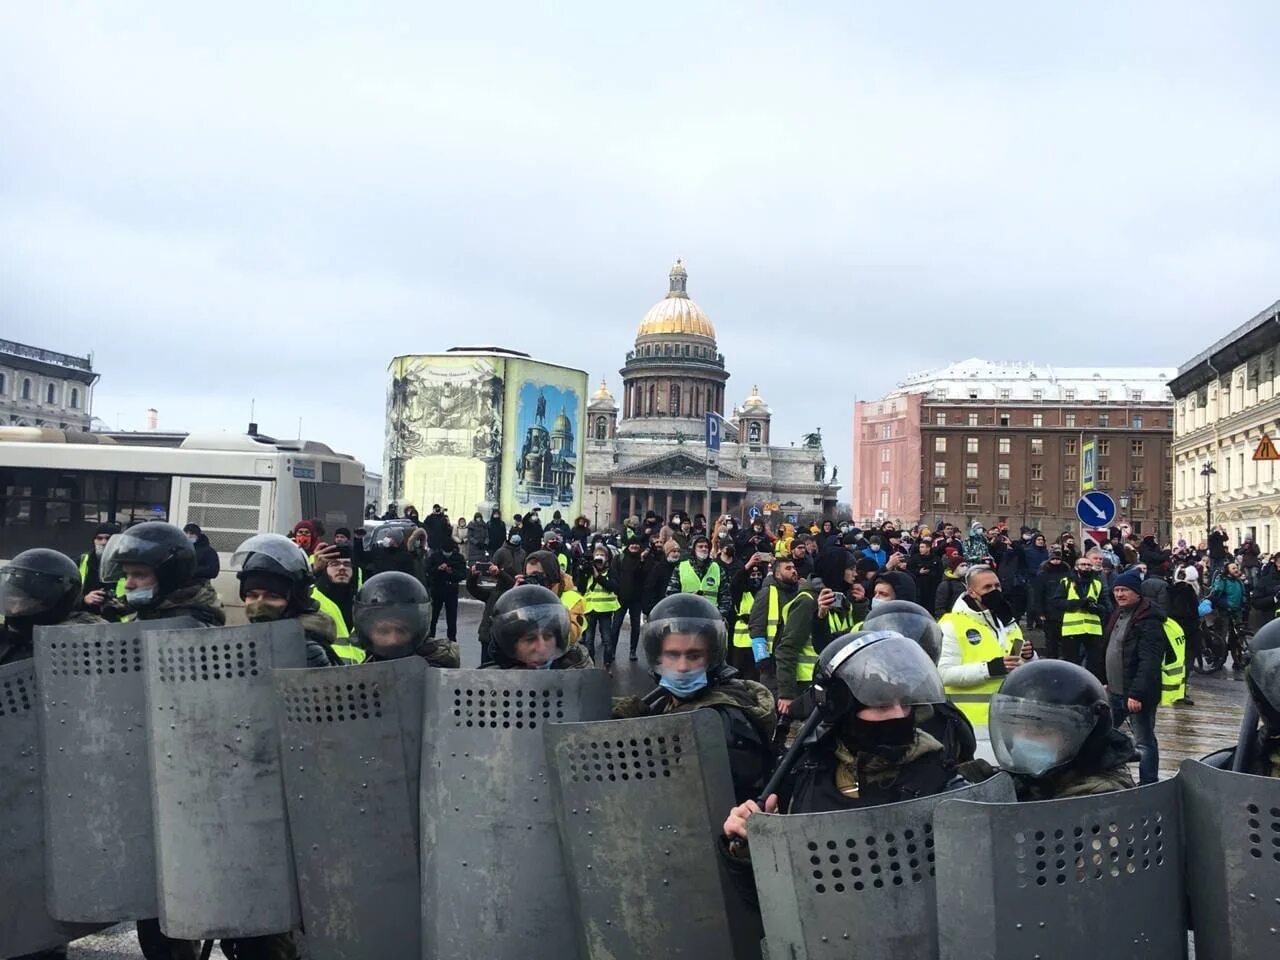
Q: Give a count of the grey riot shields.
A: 9